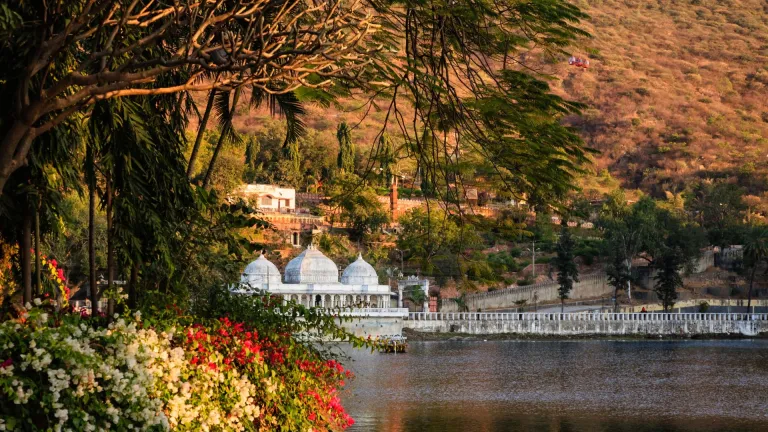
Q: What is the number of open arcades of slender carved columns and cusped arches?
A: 1